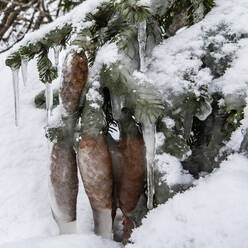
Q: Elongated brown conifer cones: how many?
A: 4